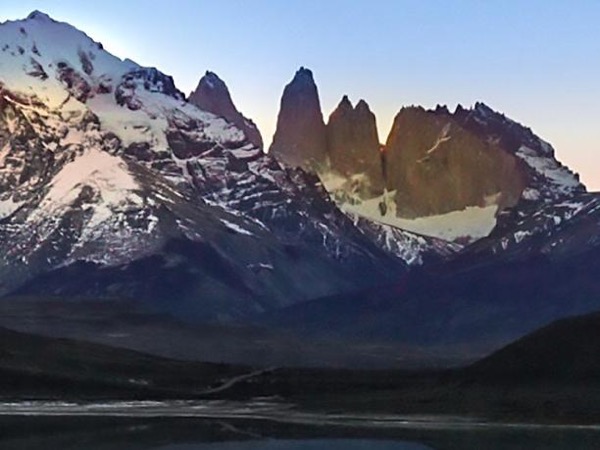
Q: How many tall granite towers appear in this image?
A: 3